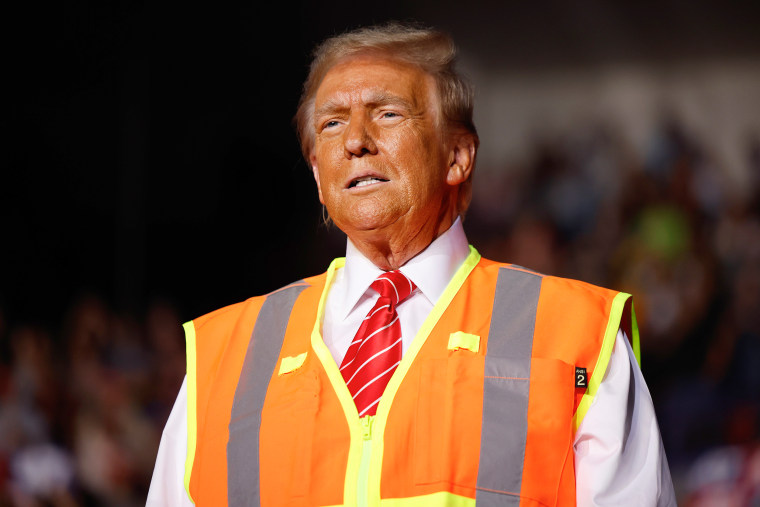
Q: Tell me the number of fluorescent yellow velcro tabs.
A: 2